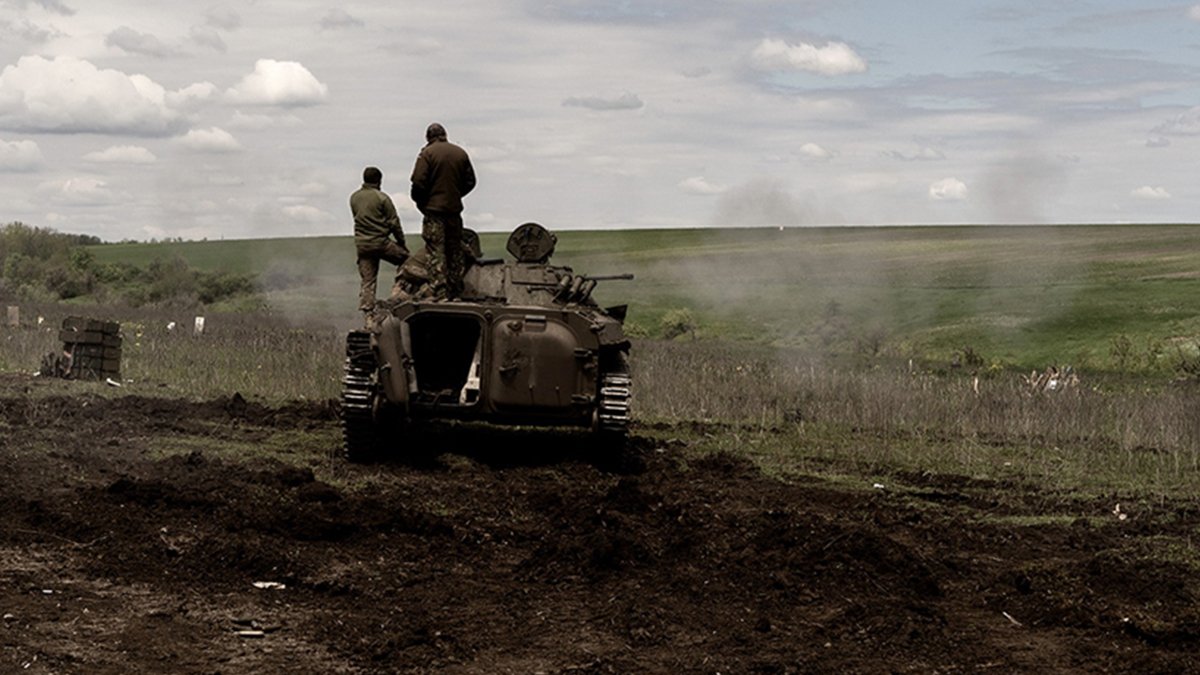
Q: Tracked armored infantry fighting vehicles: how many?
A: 1